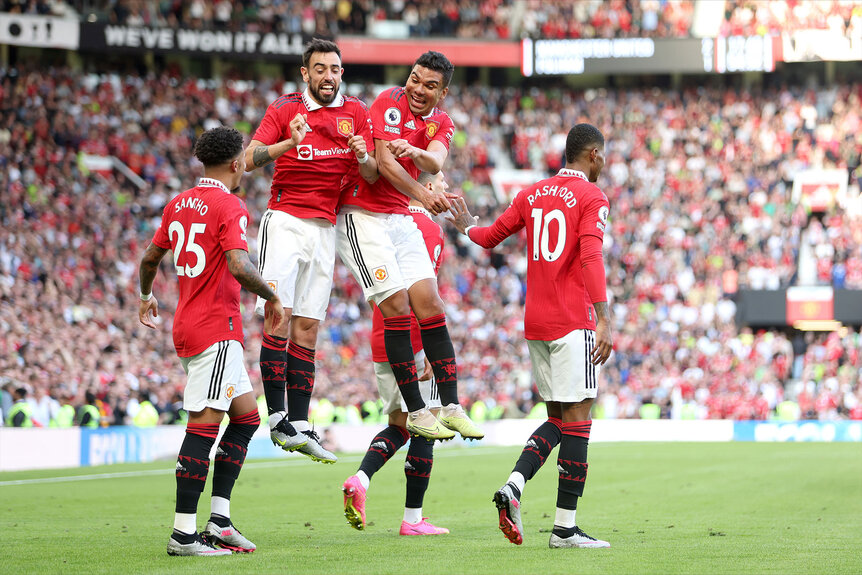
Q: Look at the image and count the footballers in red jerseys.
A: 5